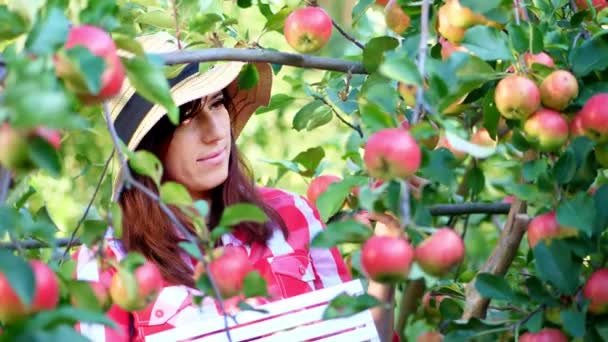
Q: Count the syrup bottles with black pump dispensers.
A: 0